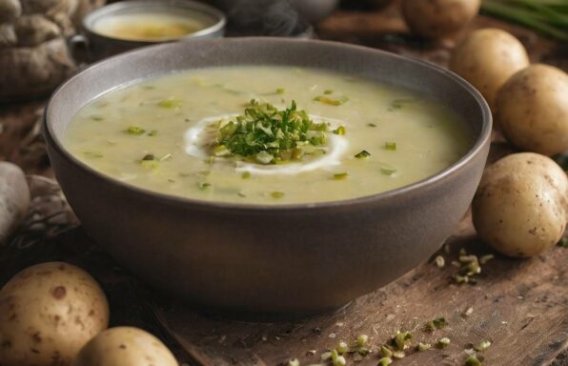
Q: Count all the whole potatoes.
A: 6